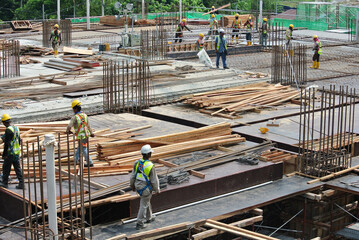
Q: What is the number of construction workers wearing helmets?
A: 14